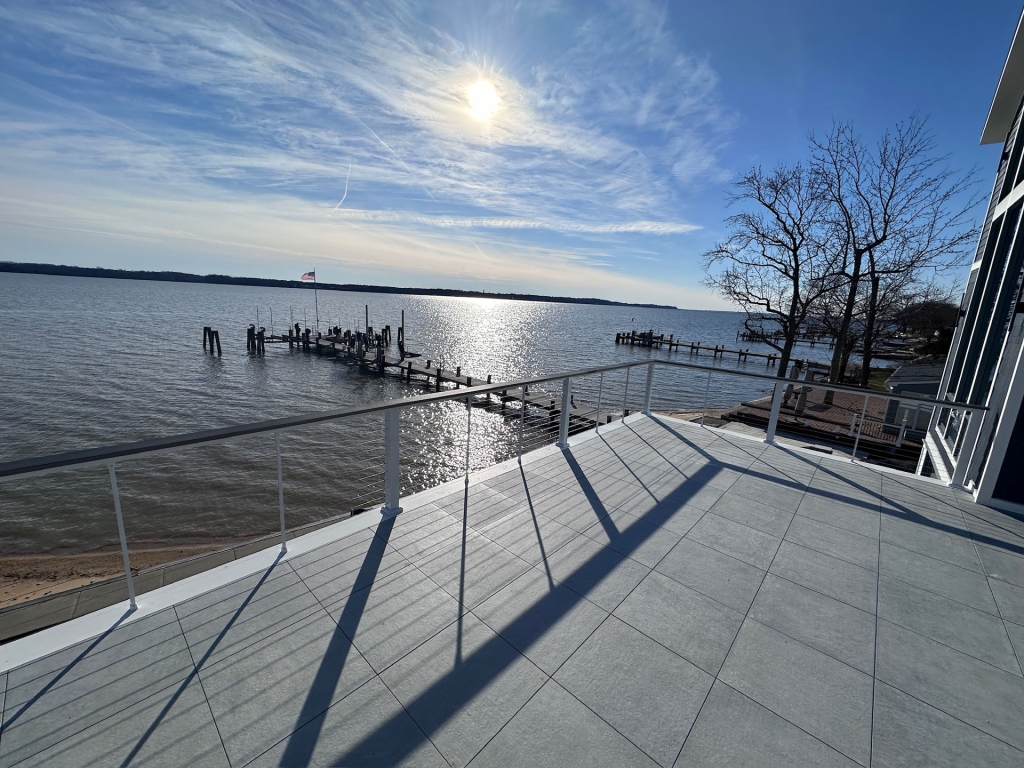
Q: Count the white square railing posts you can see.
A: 5